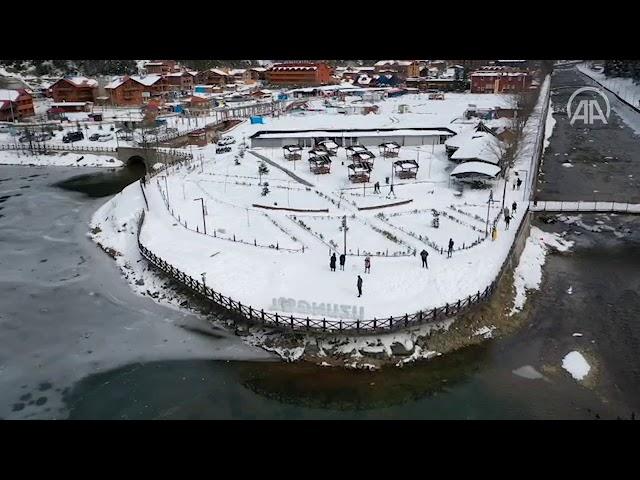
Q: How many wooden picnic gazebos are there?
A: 9